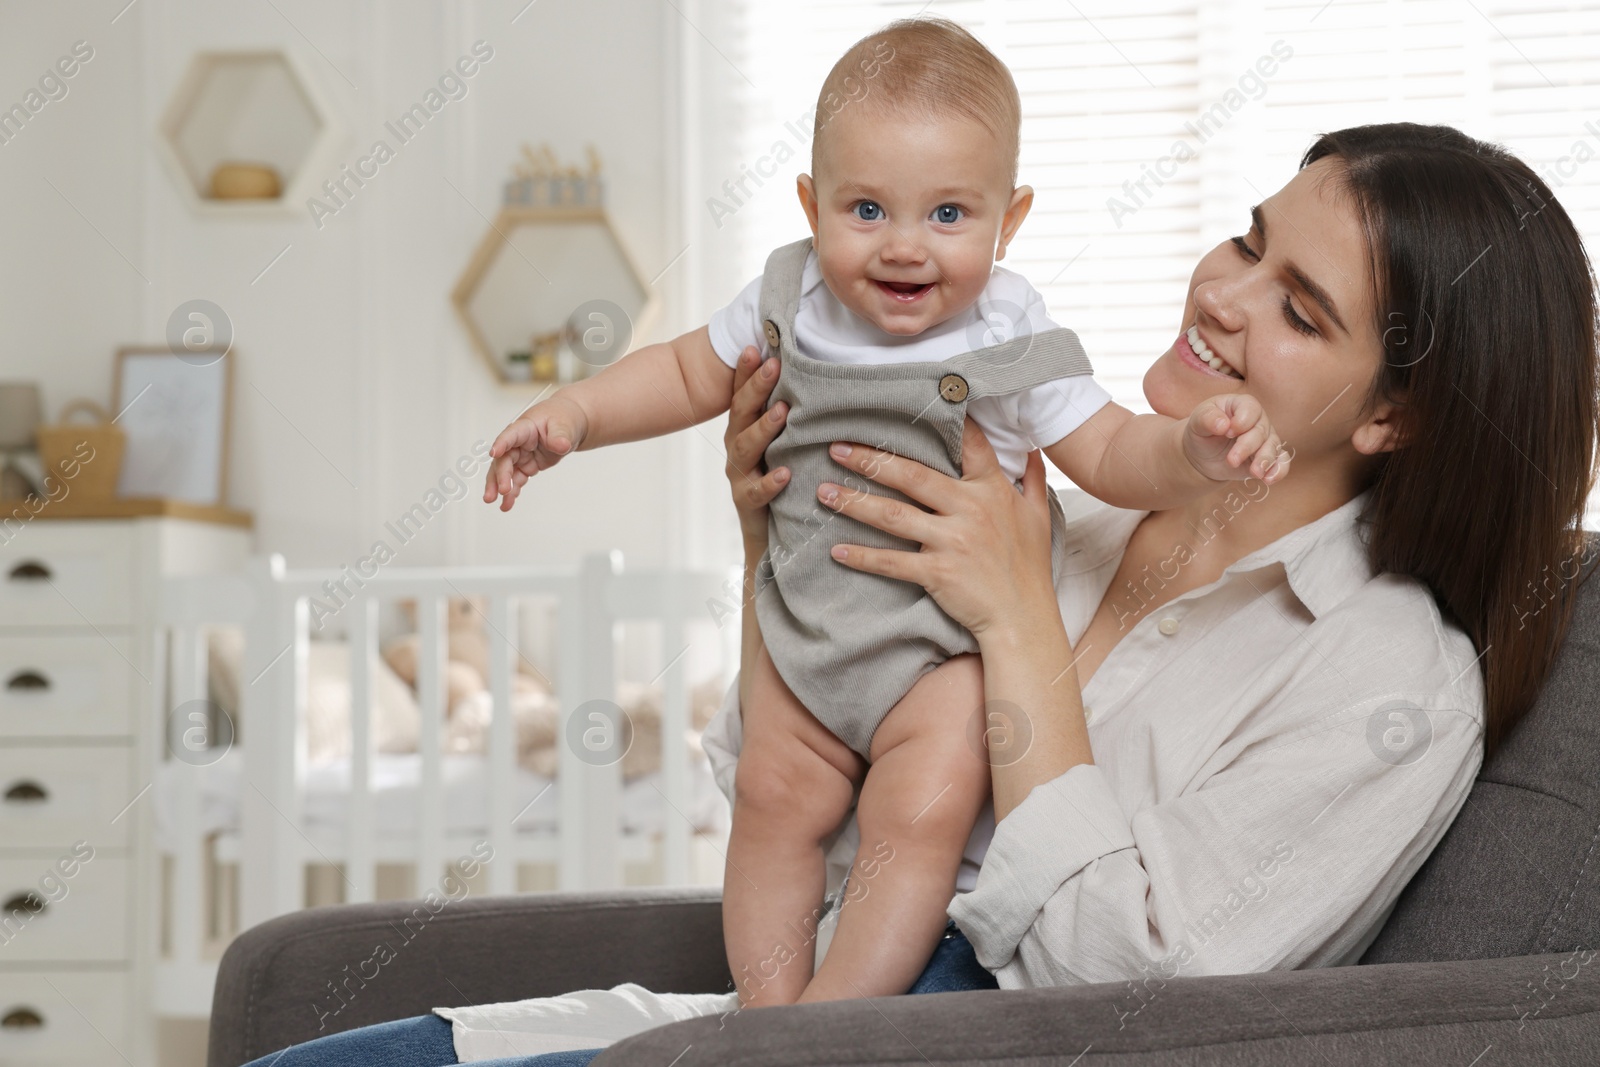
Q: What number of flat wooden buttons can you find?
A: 2